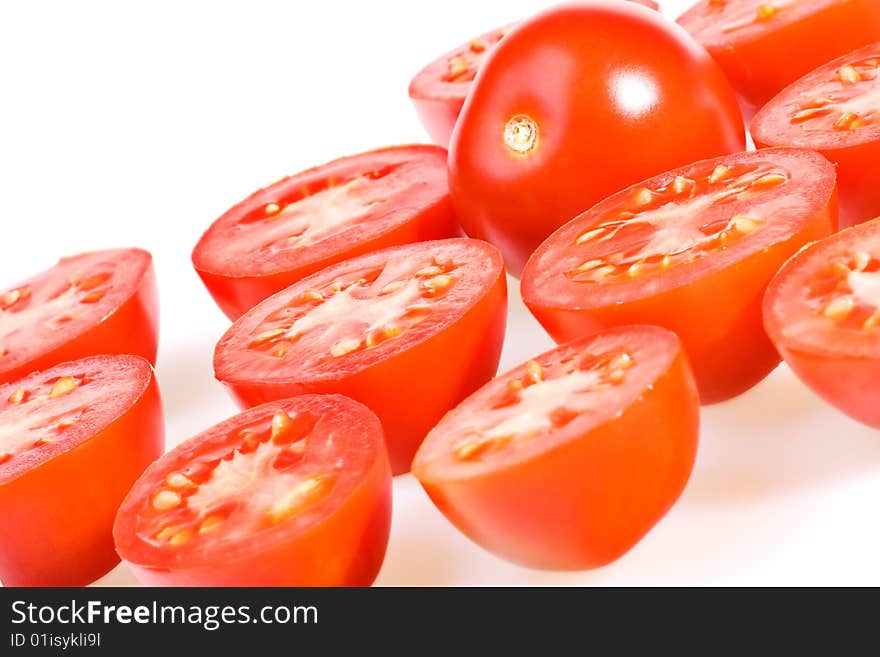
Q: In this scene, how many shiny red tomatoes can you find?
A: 12